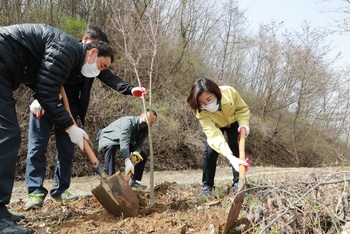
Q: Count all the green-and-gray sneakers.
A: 2